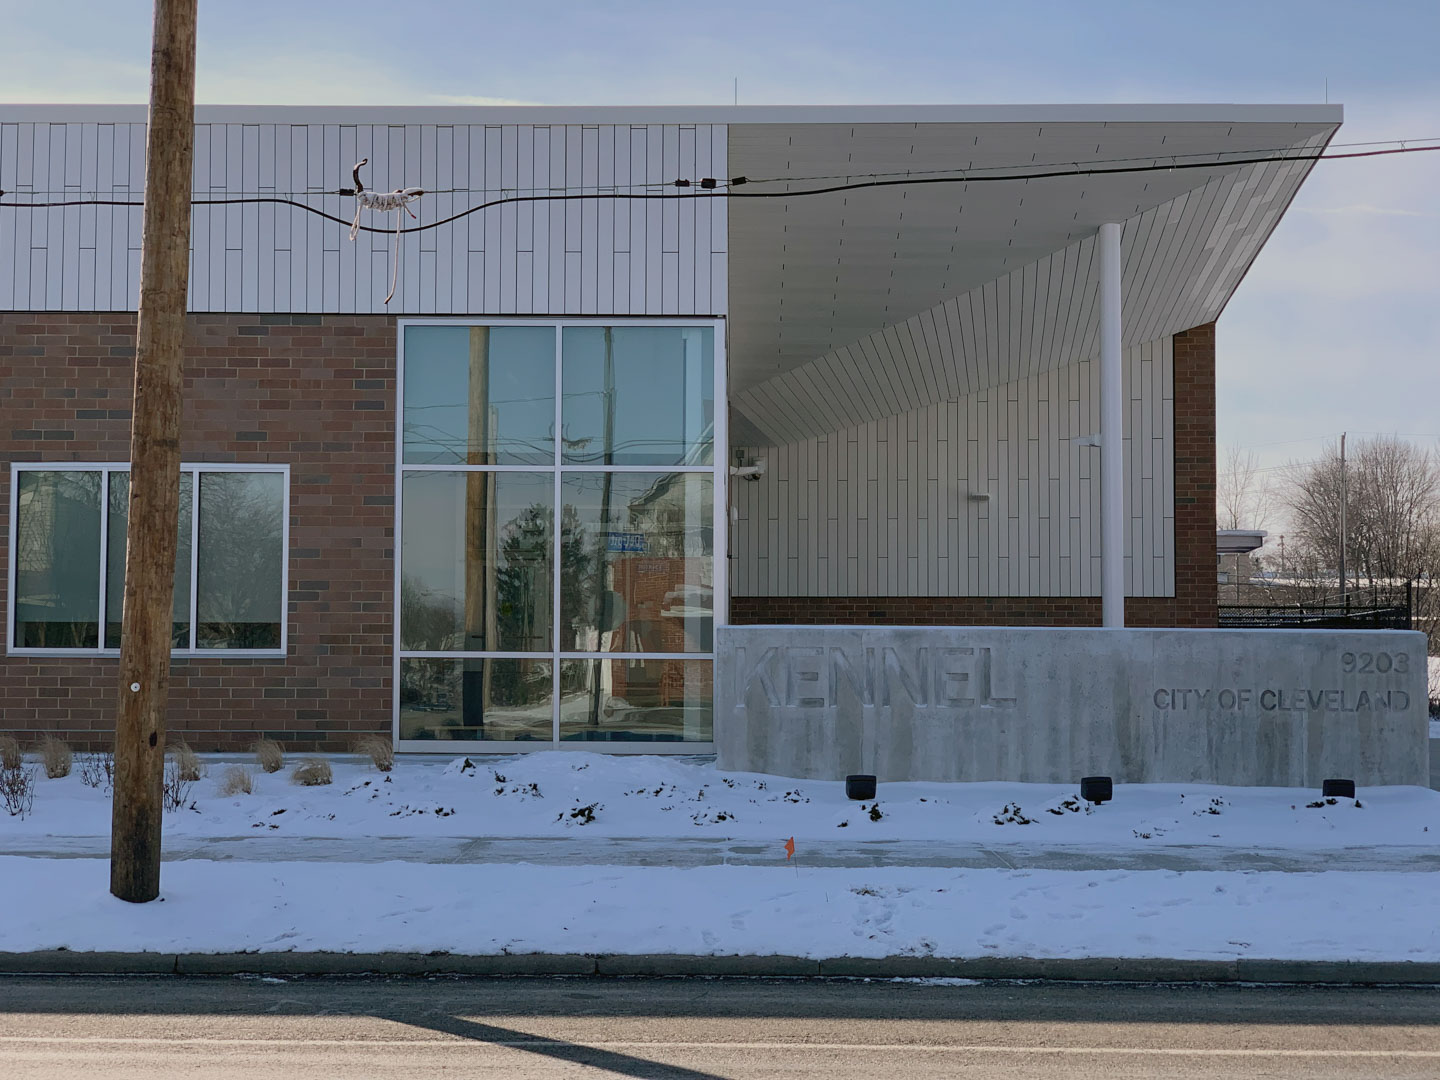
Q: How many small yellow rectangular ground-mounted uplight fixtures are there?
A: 0